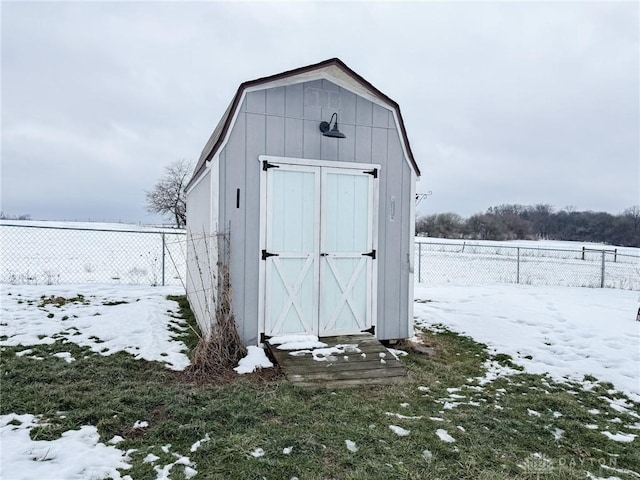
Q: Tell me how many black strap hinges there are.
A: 6